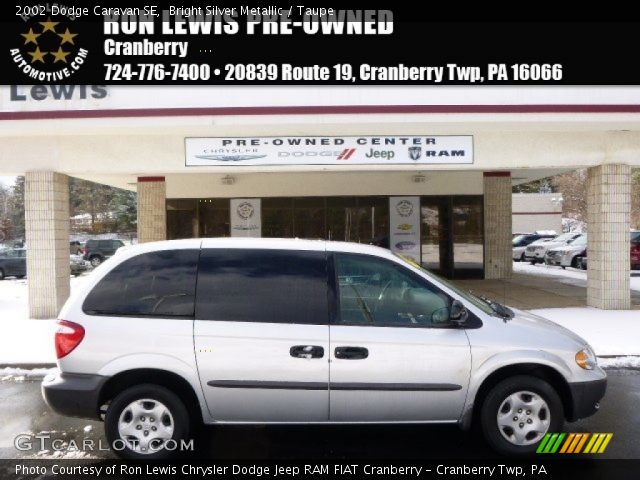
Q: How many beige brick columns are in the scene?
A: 4